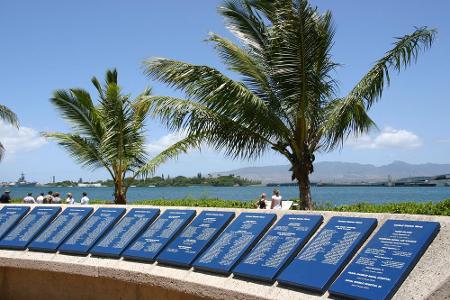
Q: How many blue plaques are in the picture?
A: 11